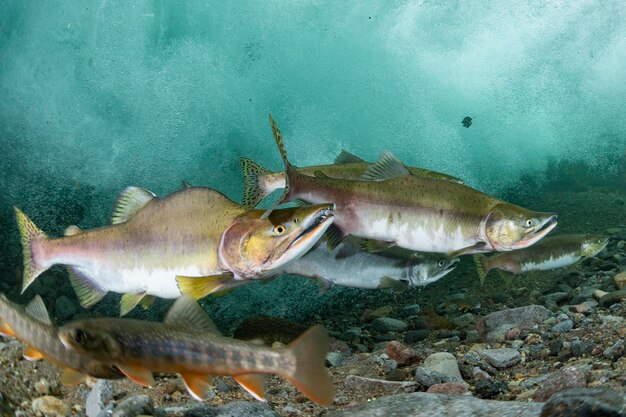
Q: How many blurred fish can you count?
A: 2